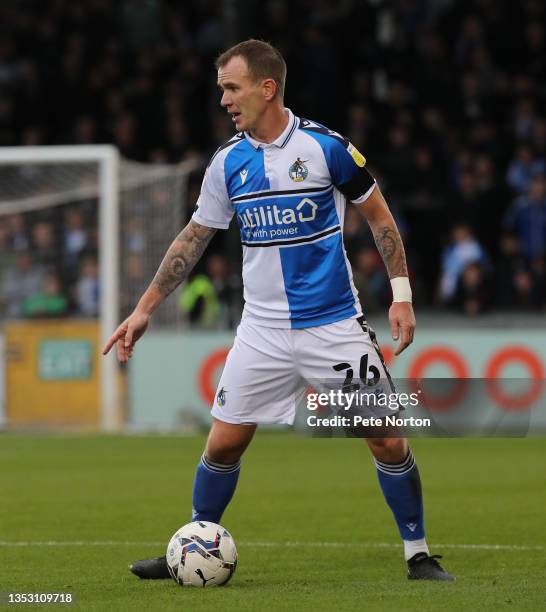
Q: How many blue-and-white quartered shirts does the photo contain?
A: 1